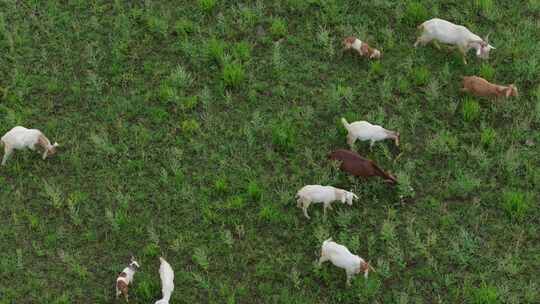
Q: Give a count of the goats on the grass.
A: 10